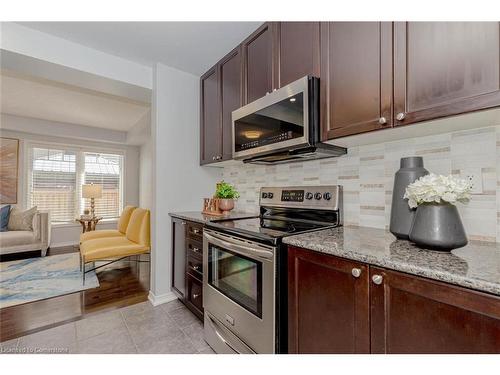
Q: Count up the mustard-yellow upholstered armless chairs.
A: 2